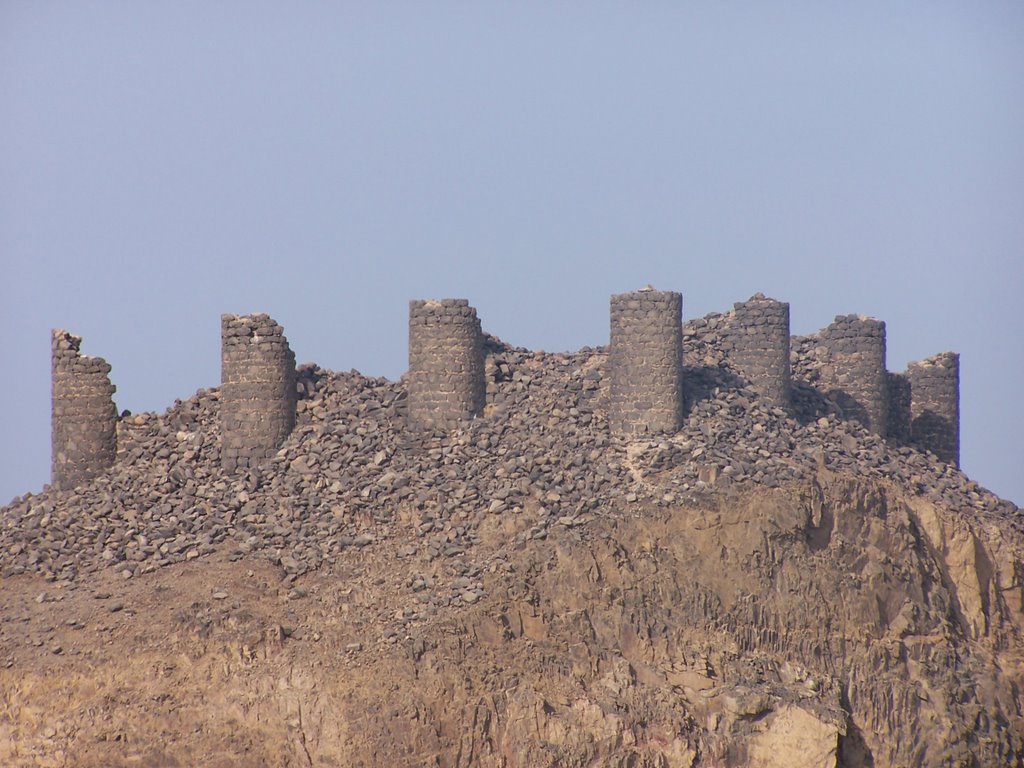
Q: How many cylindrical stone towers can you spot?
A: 7